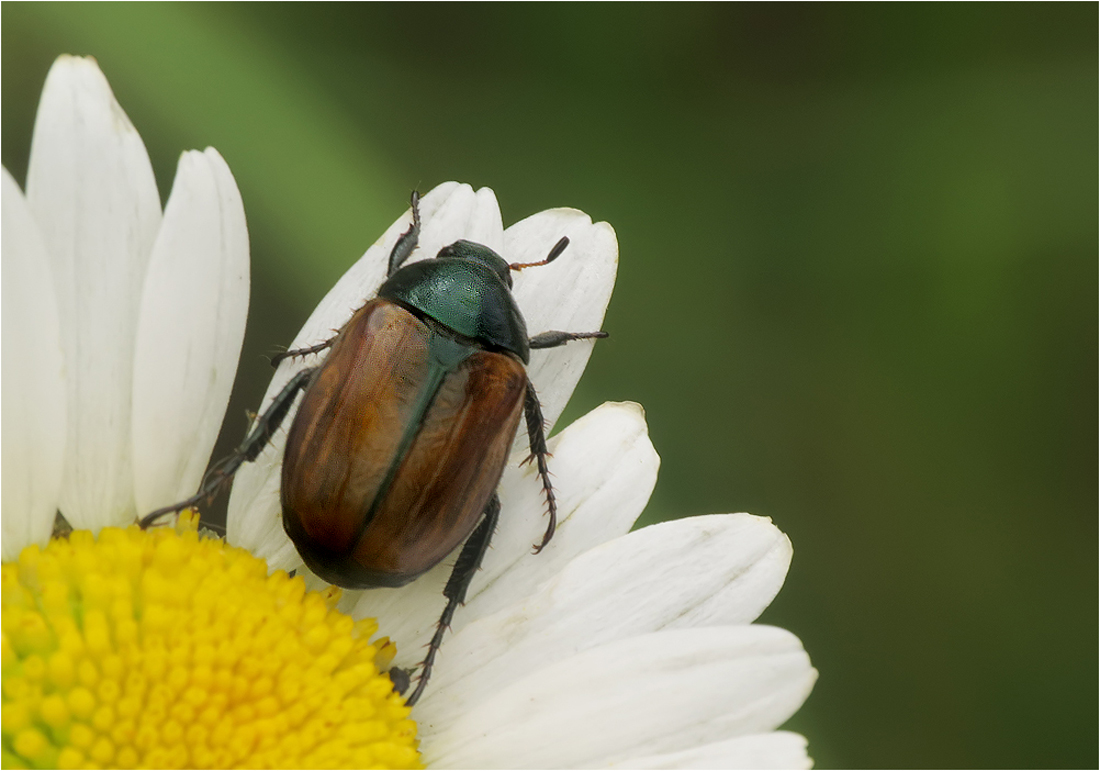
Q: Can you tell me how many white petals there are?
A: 9